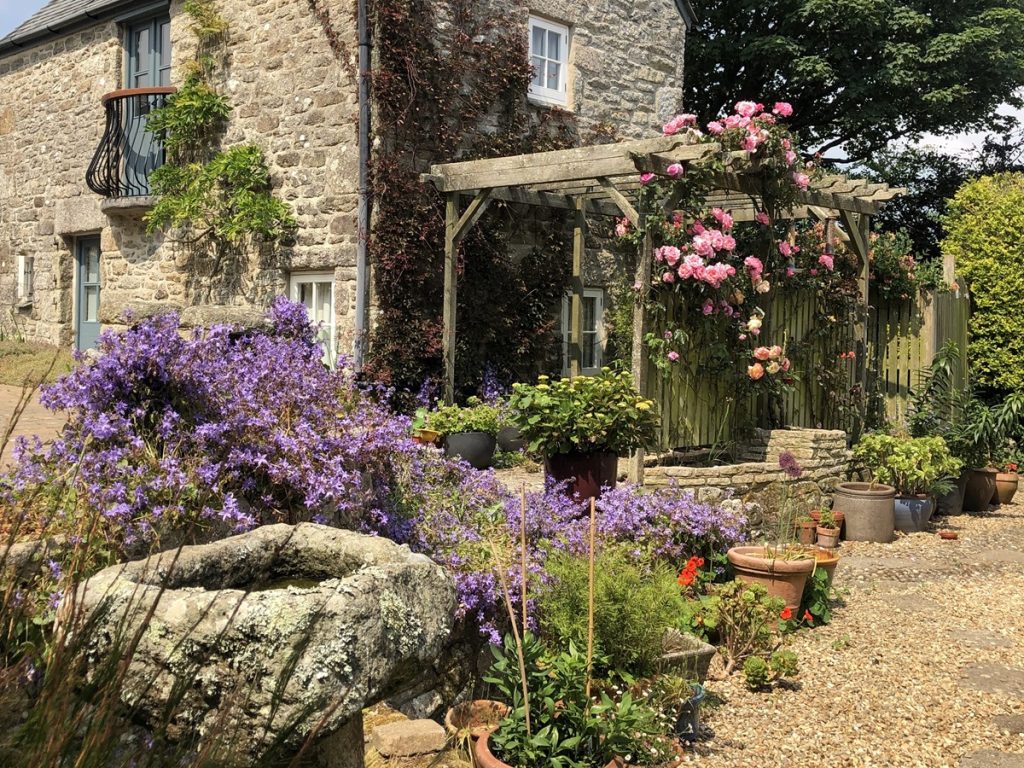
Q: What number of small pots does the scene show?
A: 3